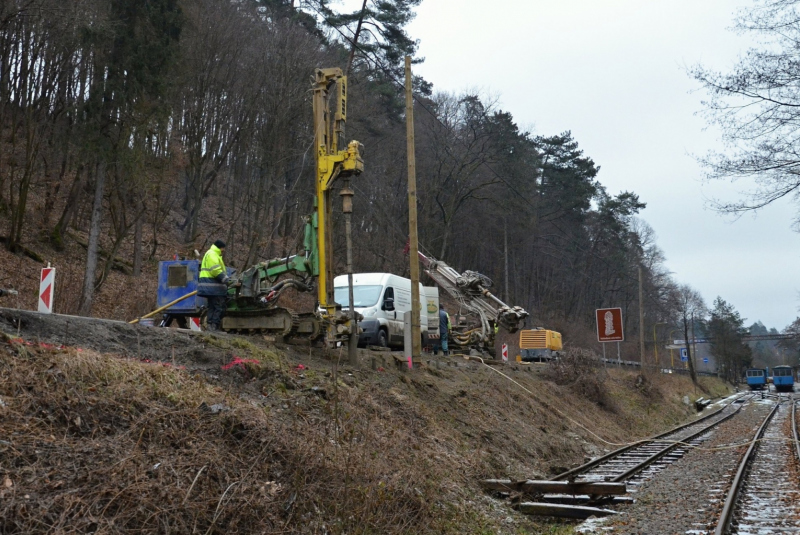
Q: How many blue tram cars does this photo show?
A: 2